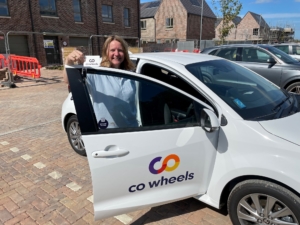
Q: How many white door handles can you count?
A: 1